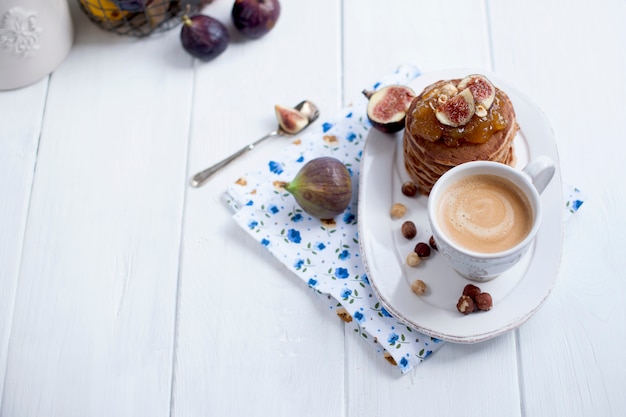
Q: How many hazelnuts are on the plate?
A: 10